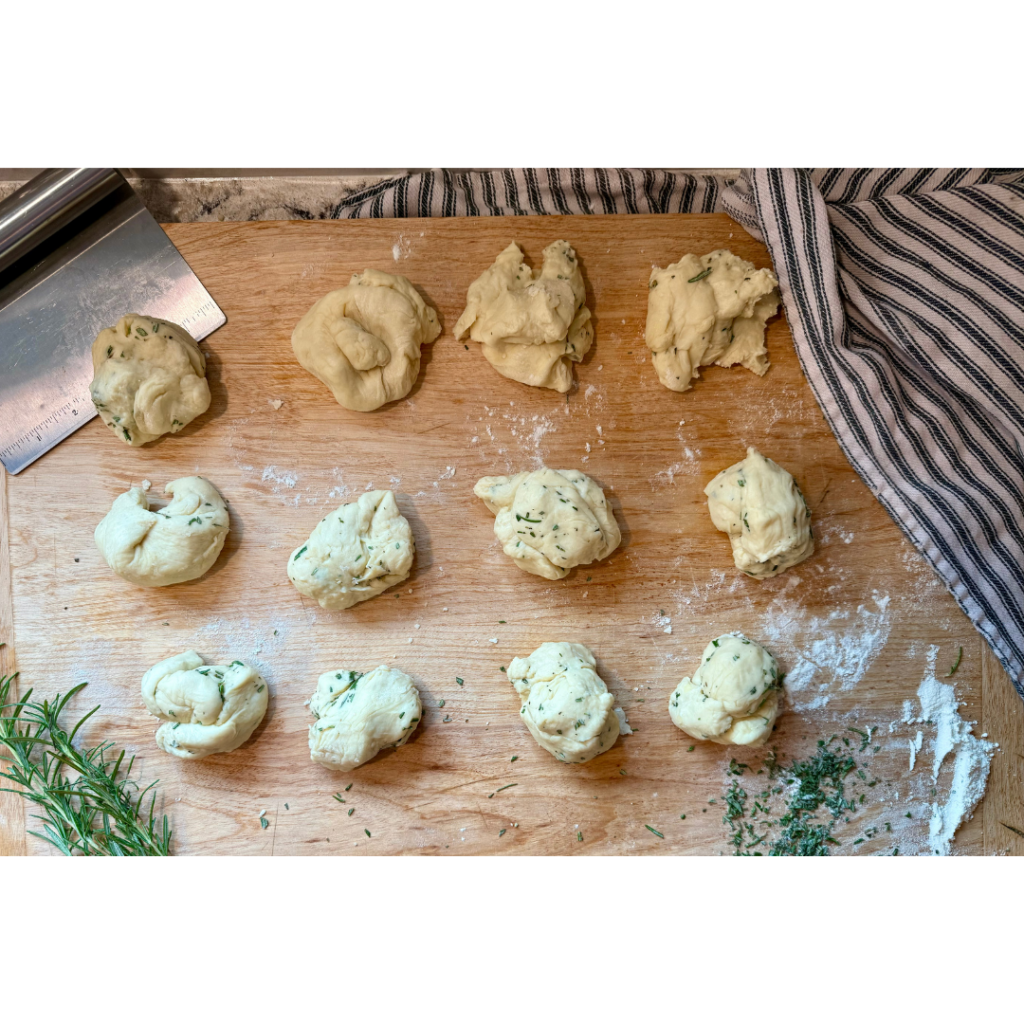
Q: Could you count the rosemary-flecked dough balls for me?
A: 12